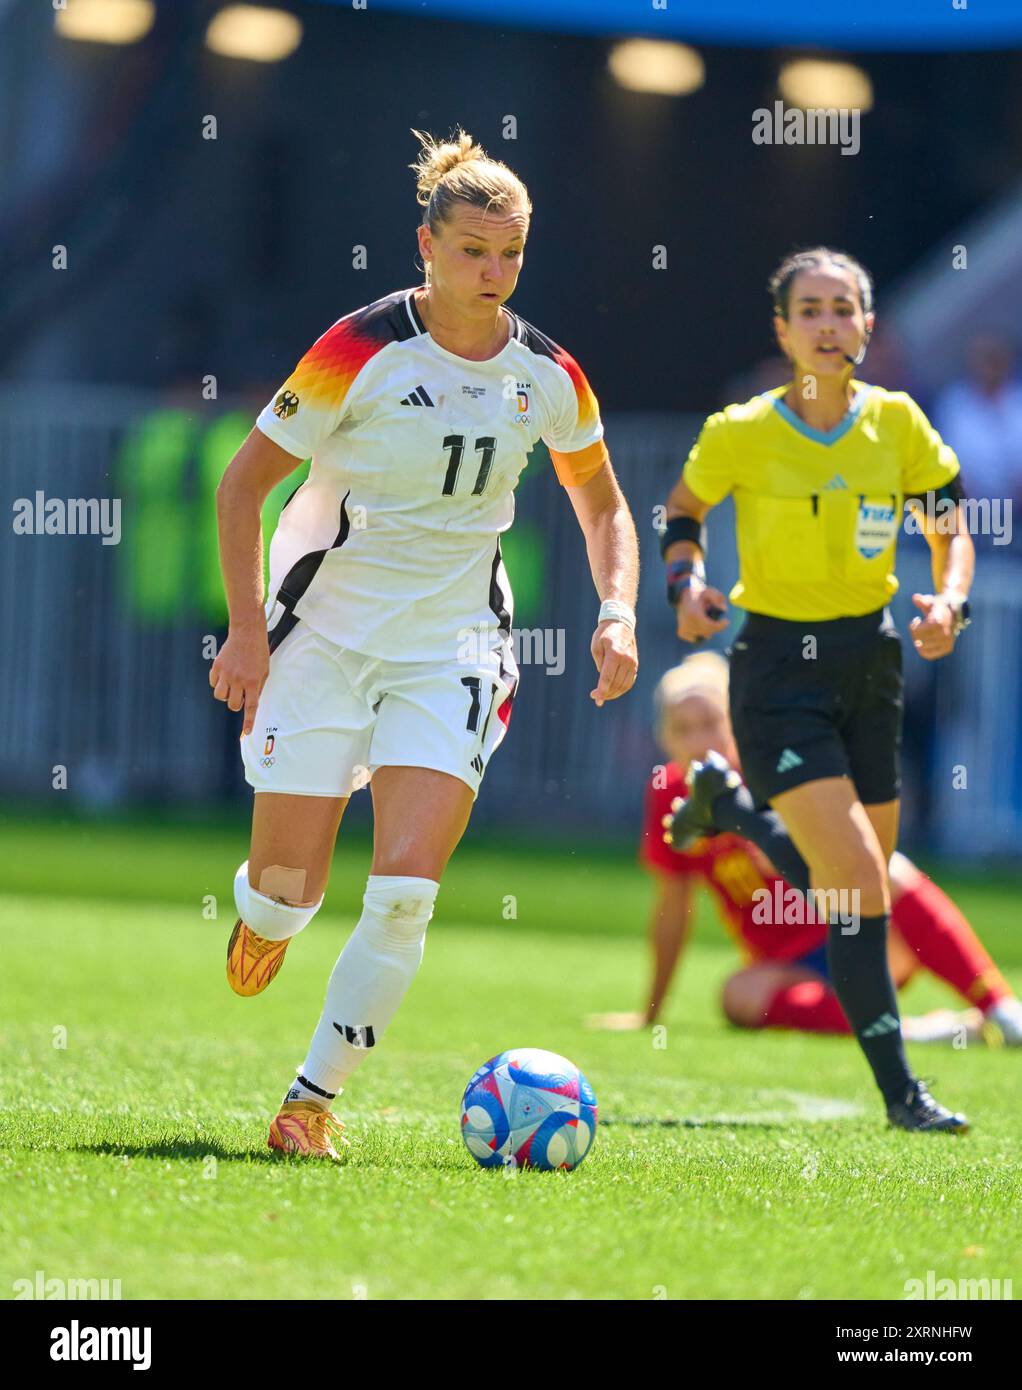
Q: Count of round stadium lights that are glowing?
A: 4